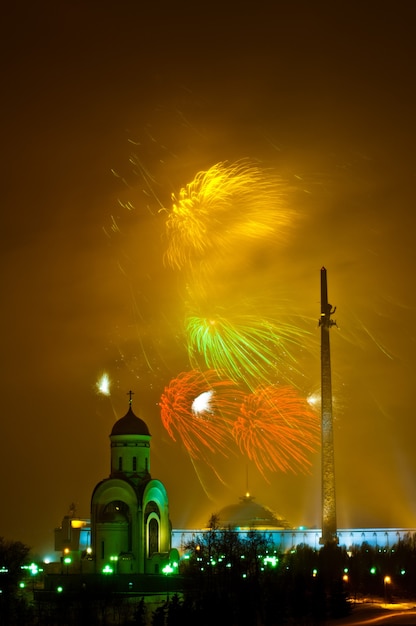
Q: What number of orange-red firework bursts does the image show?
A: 2